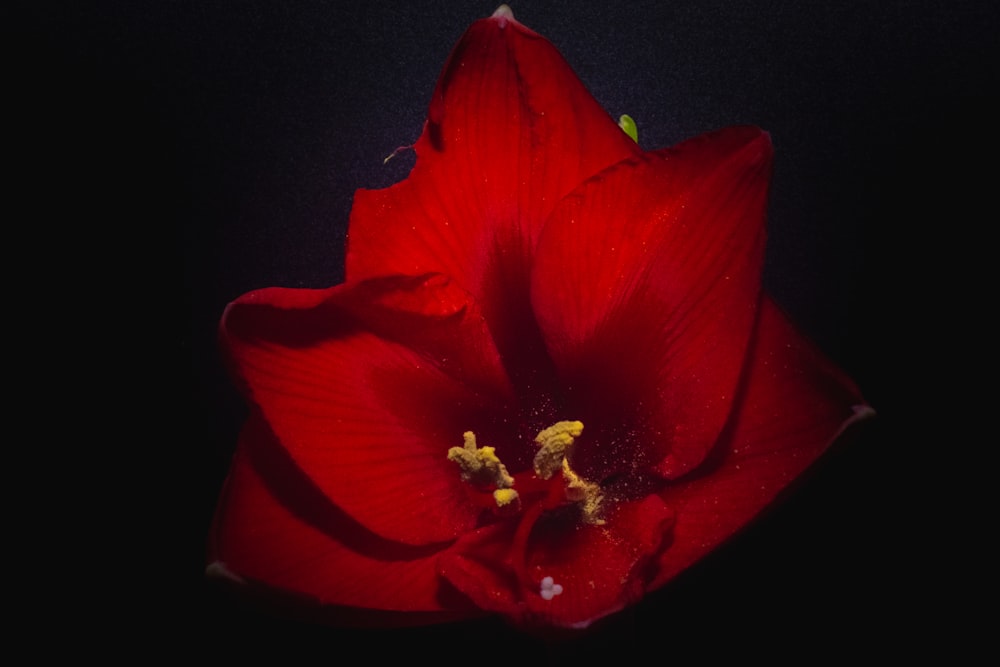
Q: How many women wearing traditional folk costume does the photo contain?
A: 0